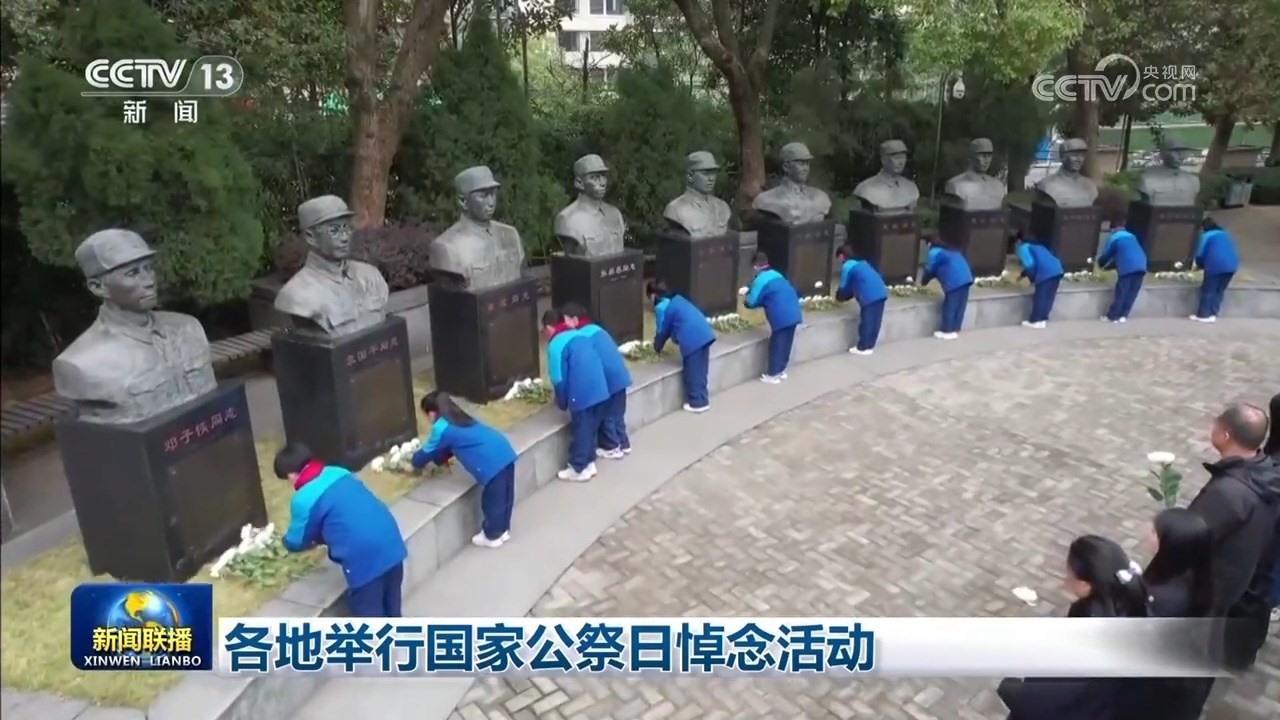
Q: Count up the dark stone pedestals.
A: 10